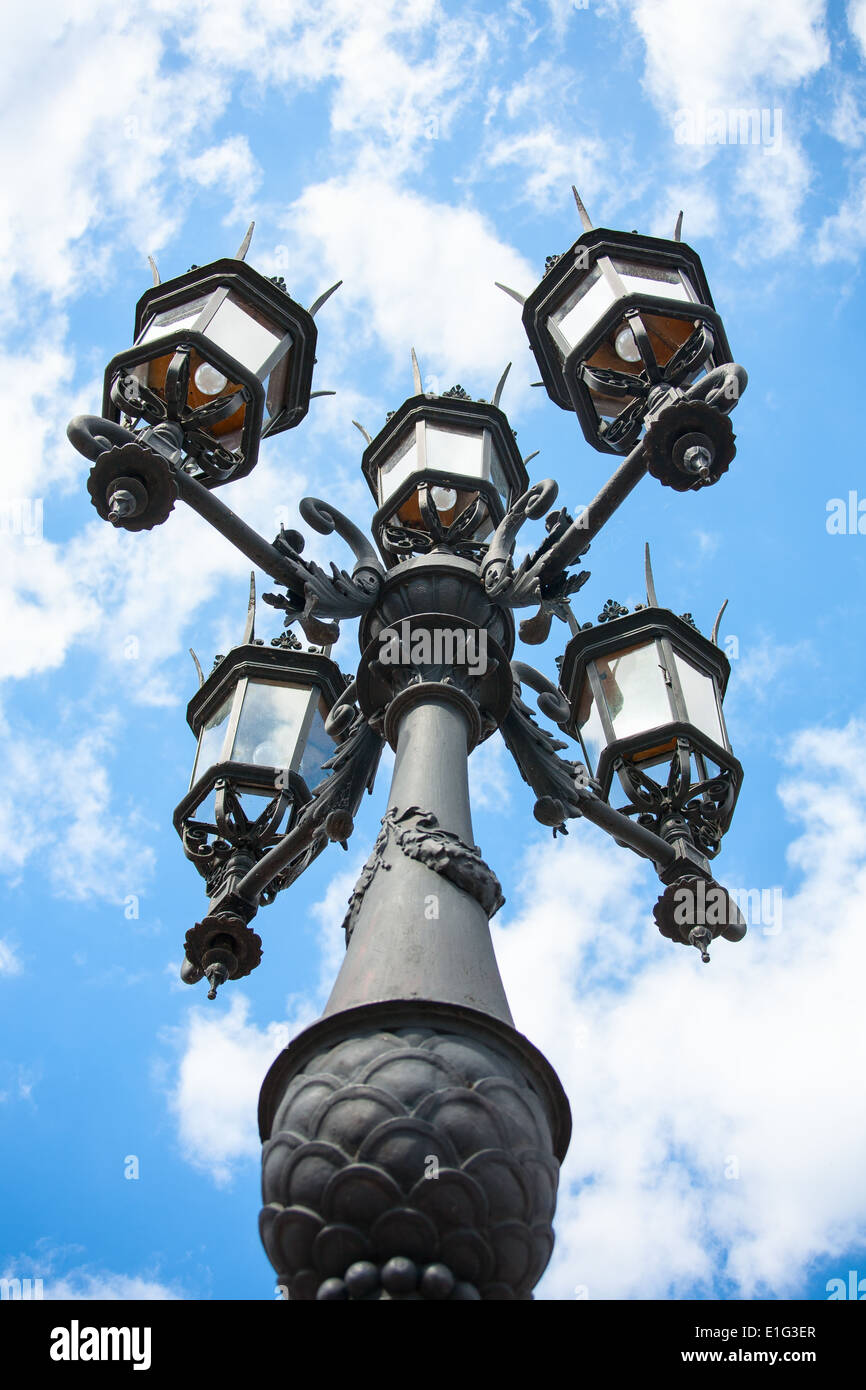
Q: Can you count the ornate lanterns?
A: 5